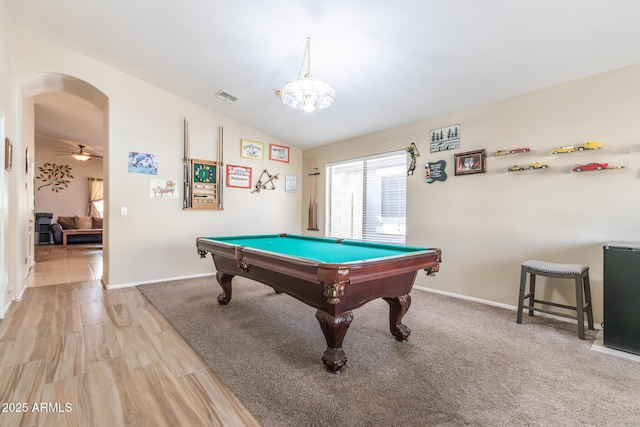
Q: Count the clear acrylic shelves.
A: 4